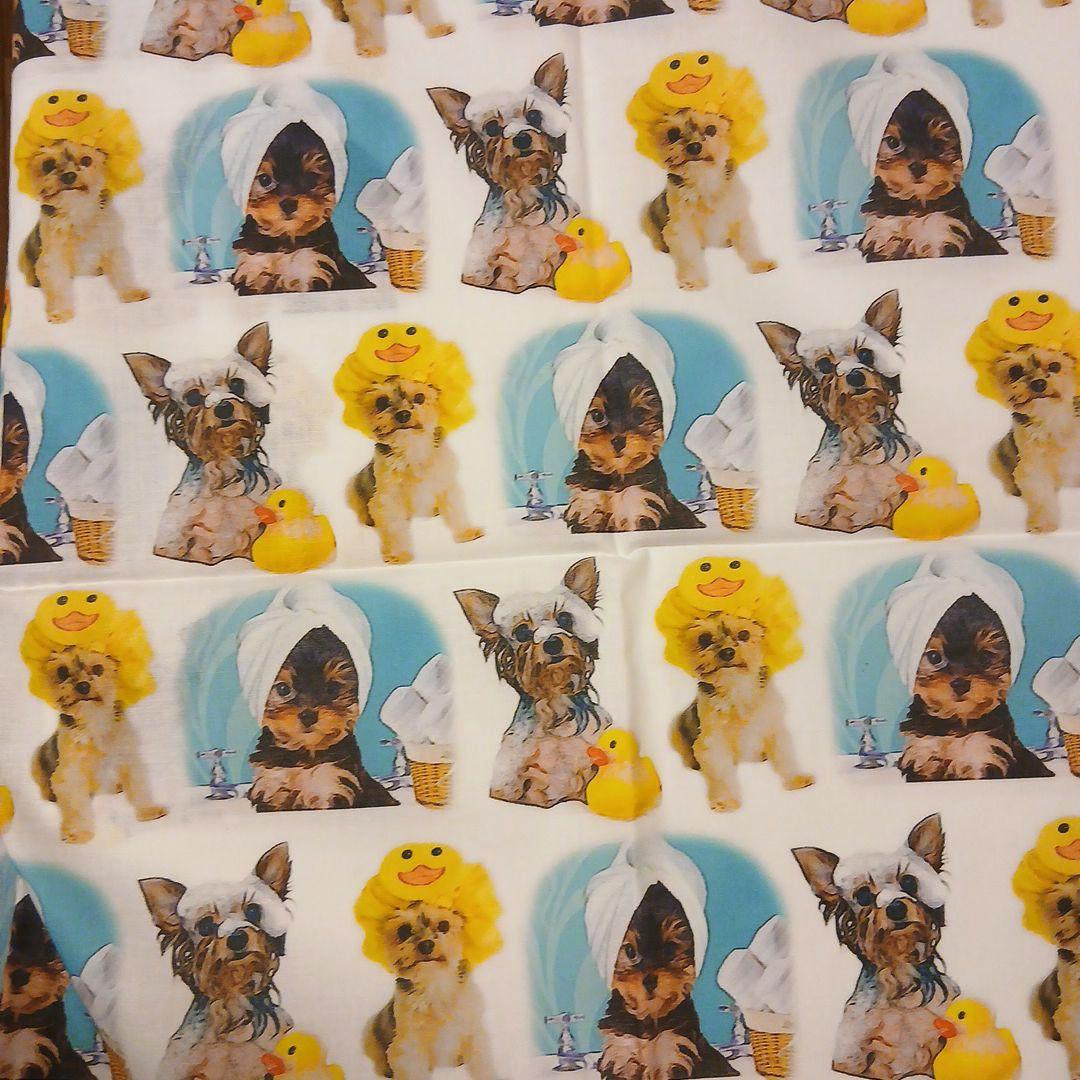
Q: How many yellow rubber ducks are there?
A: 8